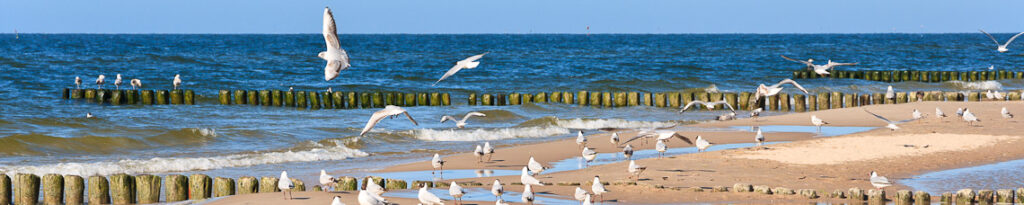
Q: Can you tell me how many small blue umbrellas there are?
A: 0